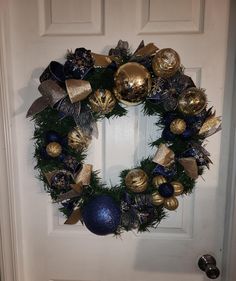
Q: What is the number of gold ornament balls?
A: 12